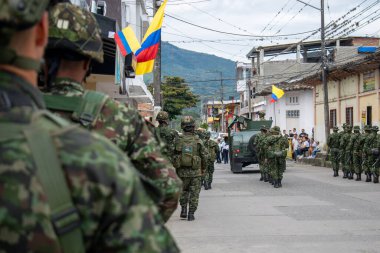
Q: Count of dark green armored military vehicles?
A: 1